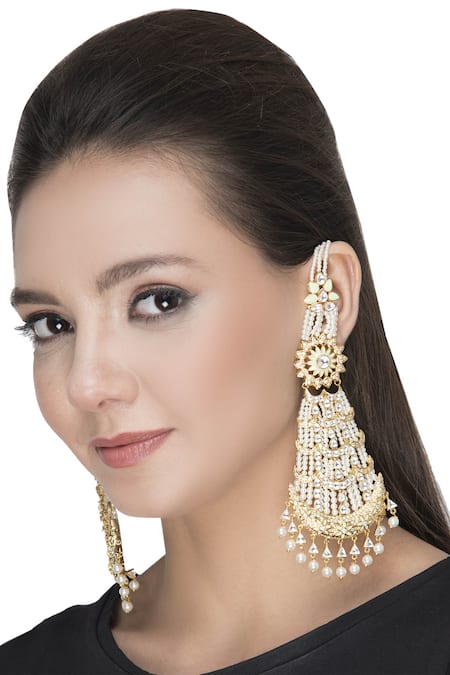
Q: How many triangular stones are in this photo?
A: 10